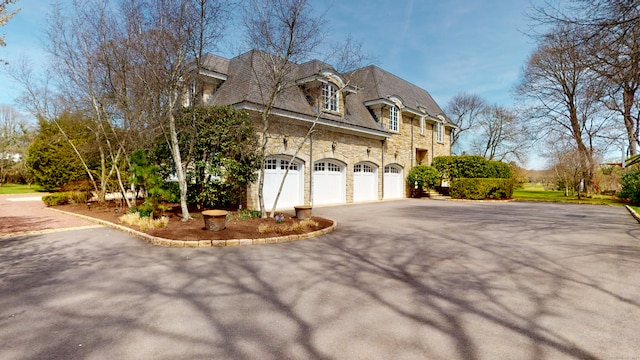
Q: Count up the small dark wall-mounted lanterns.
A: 4